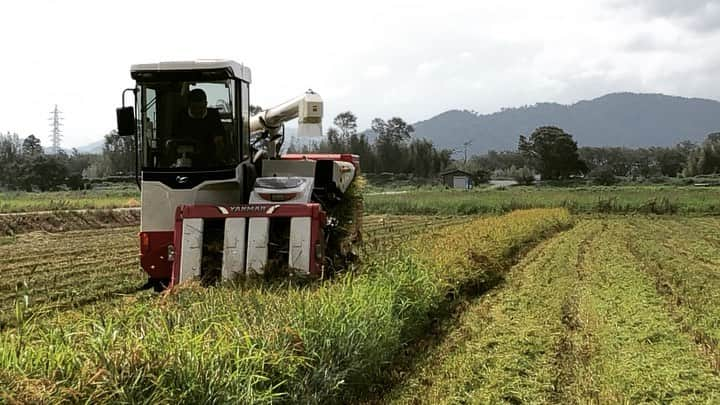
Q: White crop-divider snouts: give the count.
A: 4